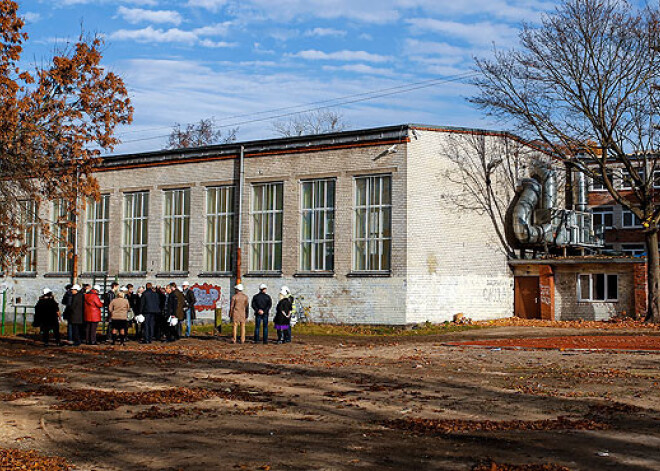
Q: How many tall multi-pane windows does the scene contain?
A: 9